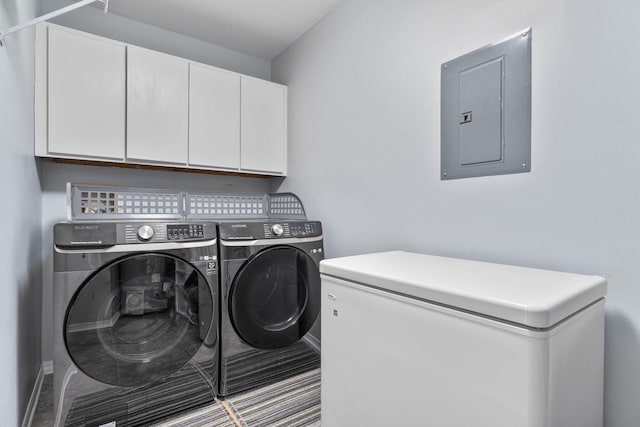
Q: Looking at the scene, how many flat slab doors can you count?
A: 4